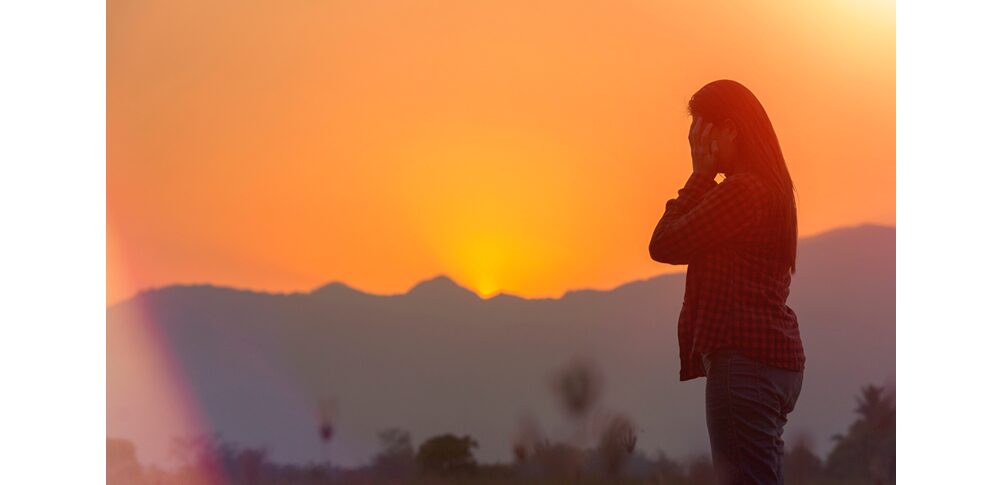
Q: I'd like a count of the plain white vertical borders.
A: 2